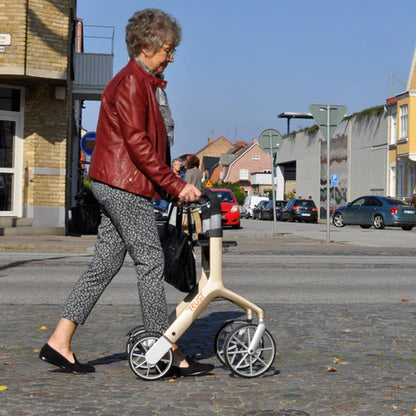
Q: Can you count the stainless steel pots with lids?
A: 0